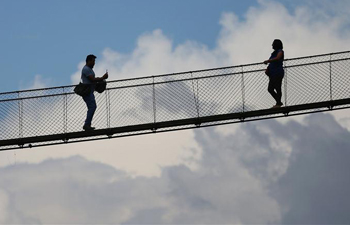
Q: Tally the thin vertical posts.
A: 8